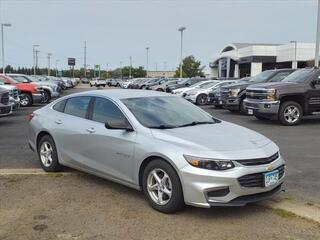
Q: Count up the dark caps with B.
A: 0